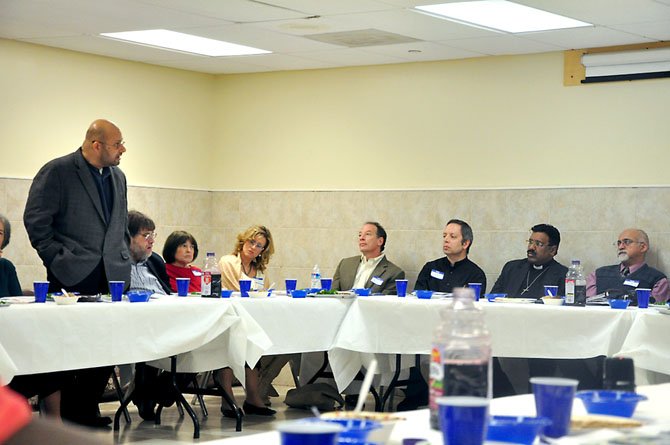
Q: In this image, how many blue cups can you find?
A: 13